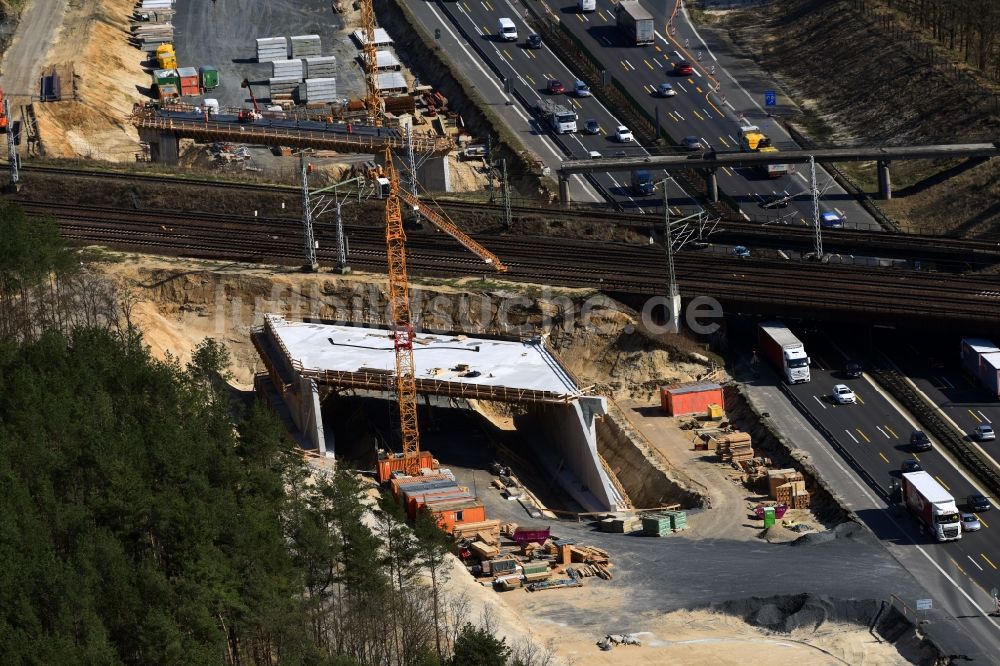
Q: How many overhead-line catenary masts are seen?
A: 8